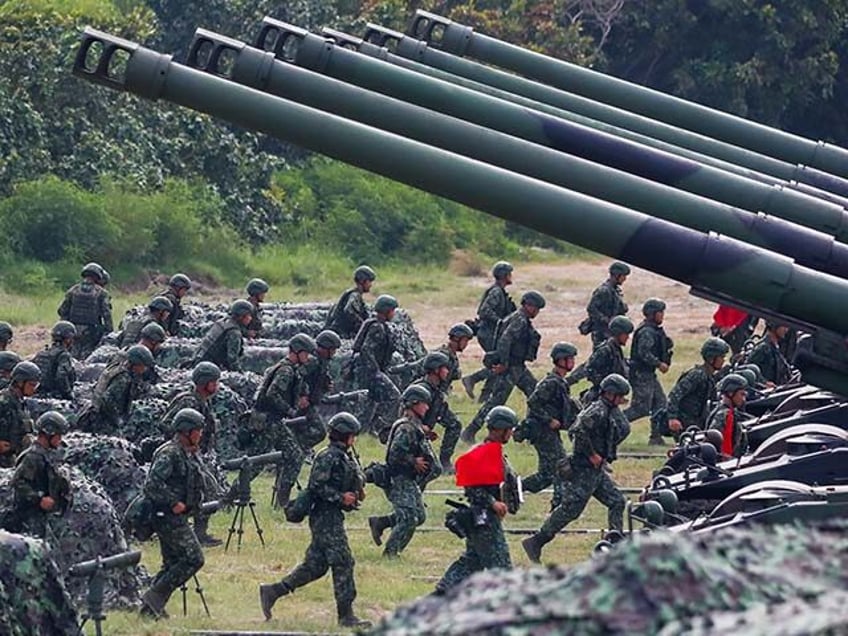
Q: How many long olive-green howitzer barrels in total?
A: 6